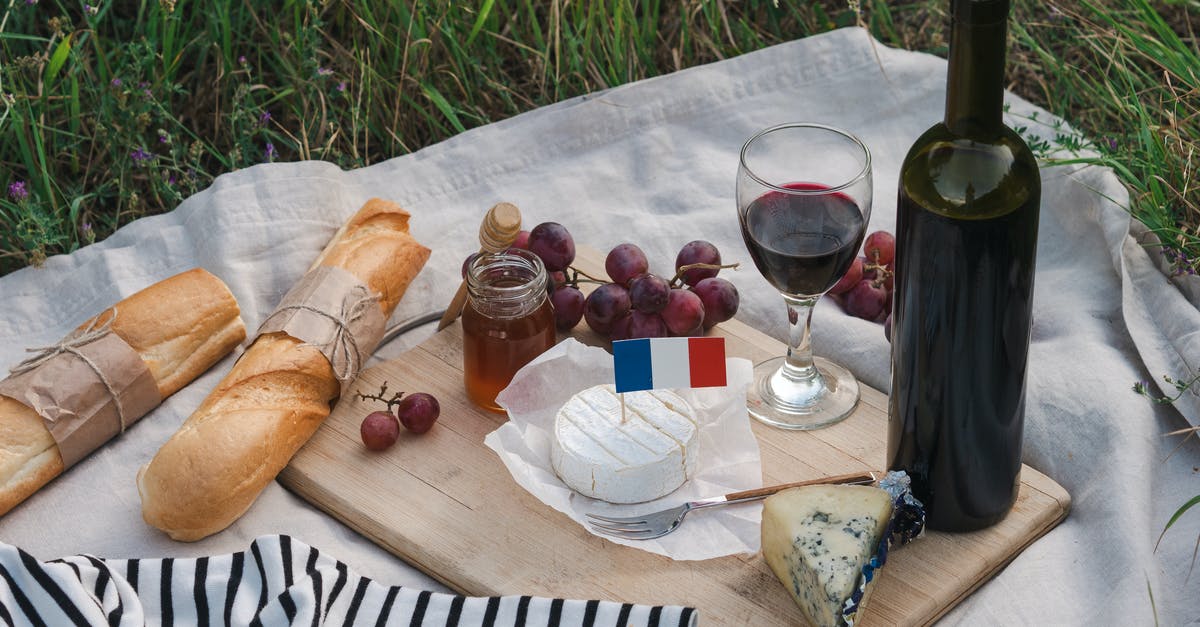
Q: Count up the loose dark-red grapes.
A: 2